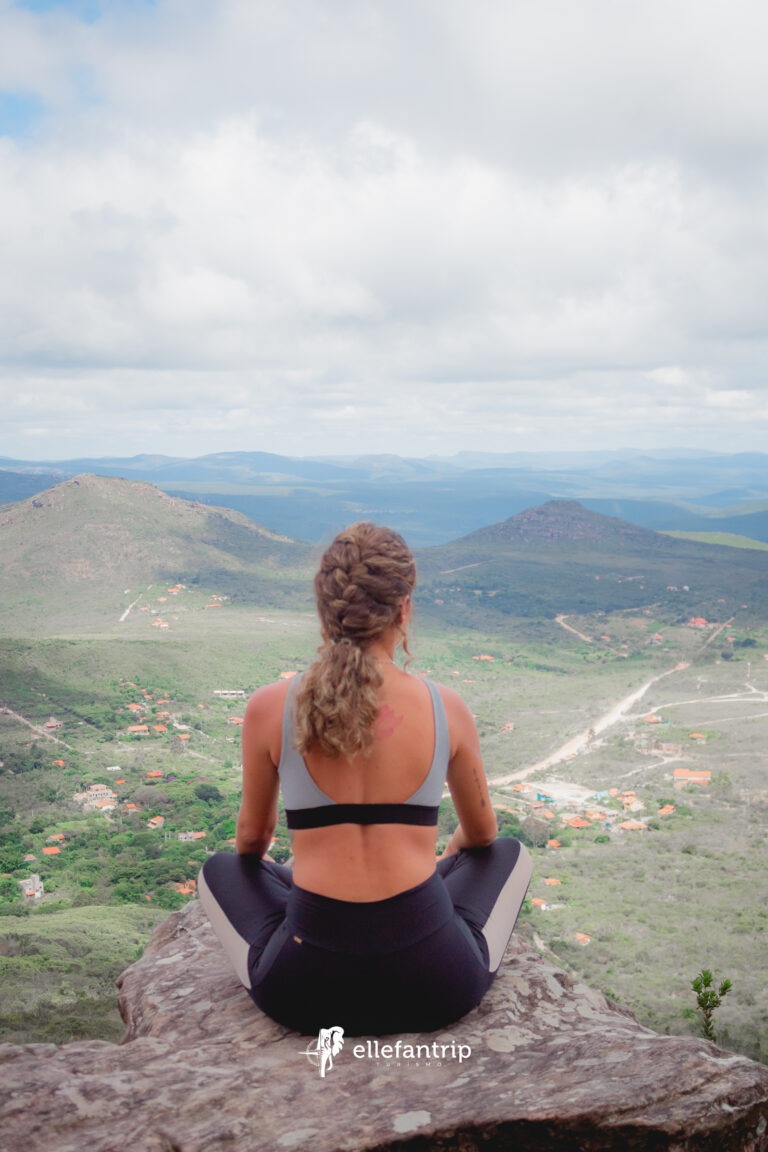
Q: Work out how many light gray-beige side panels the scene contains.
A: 2